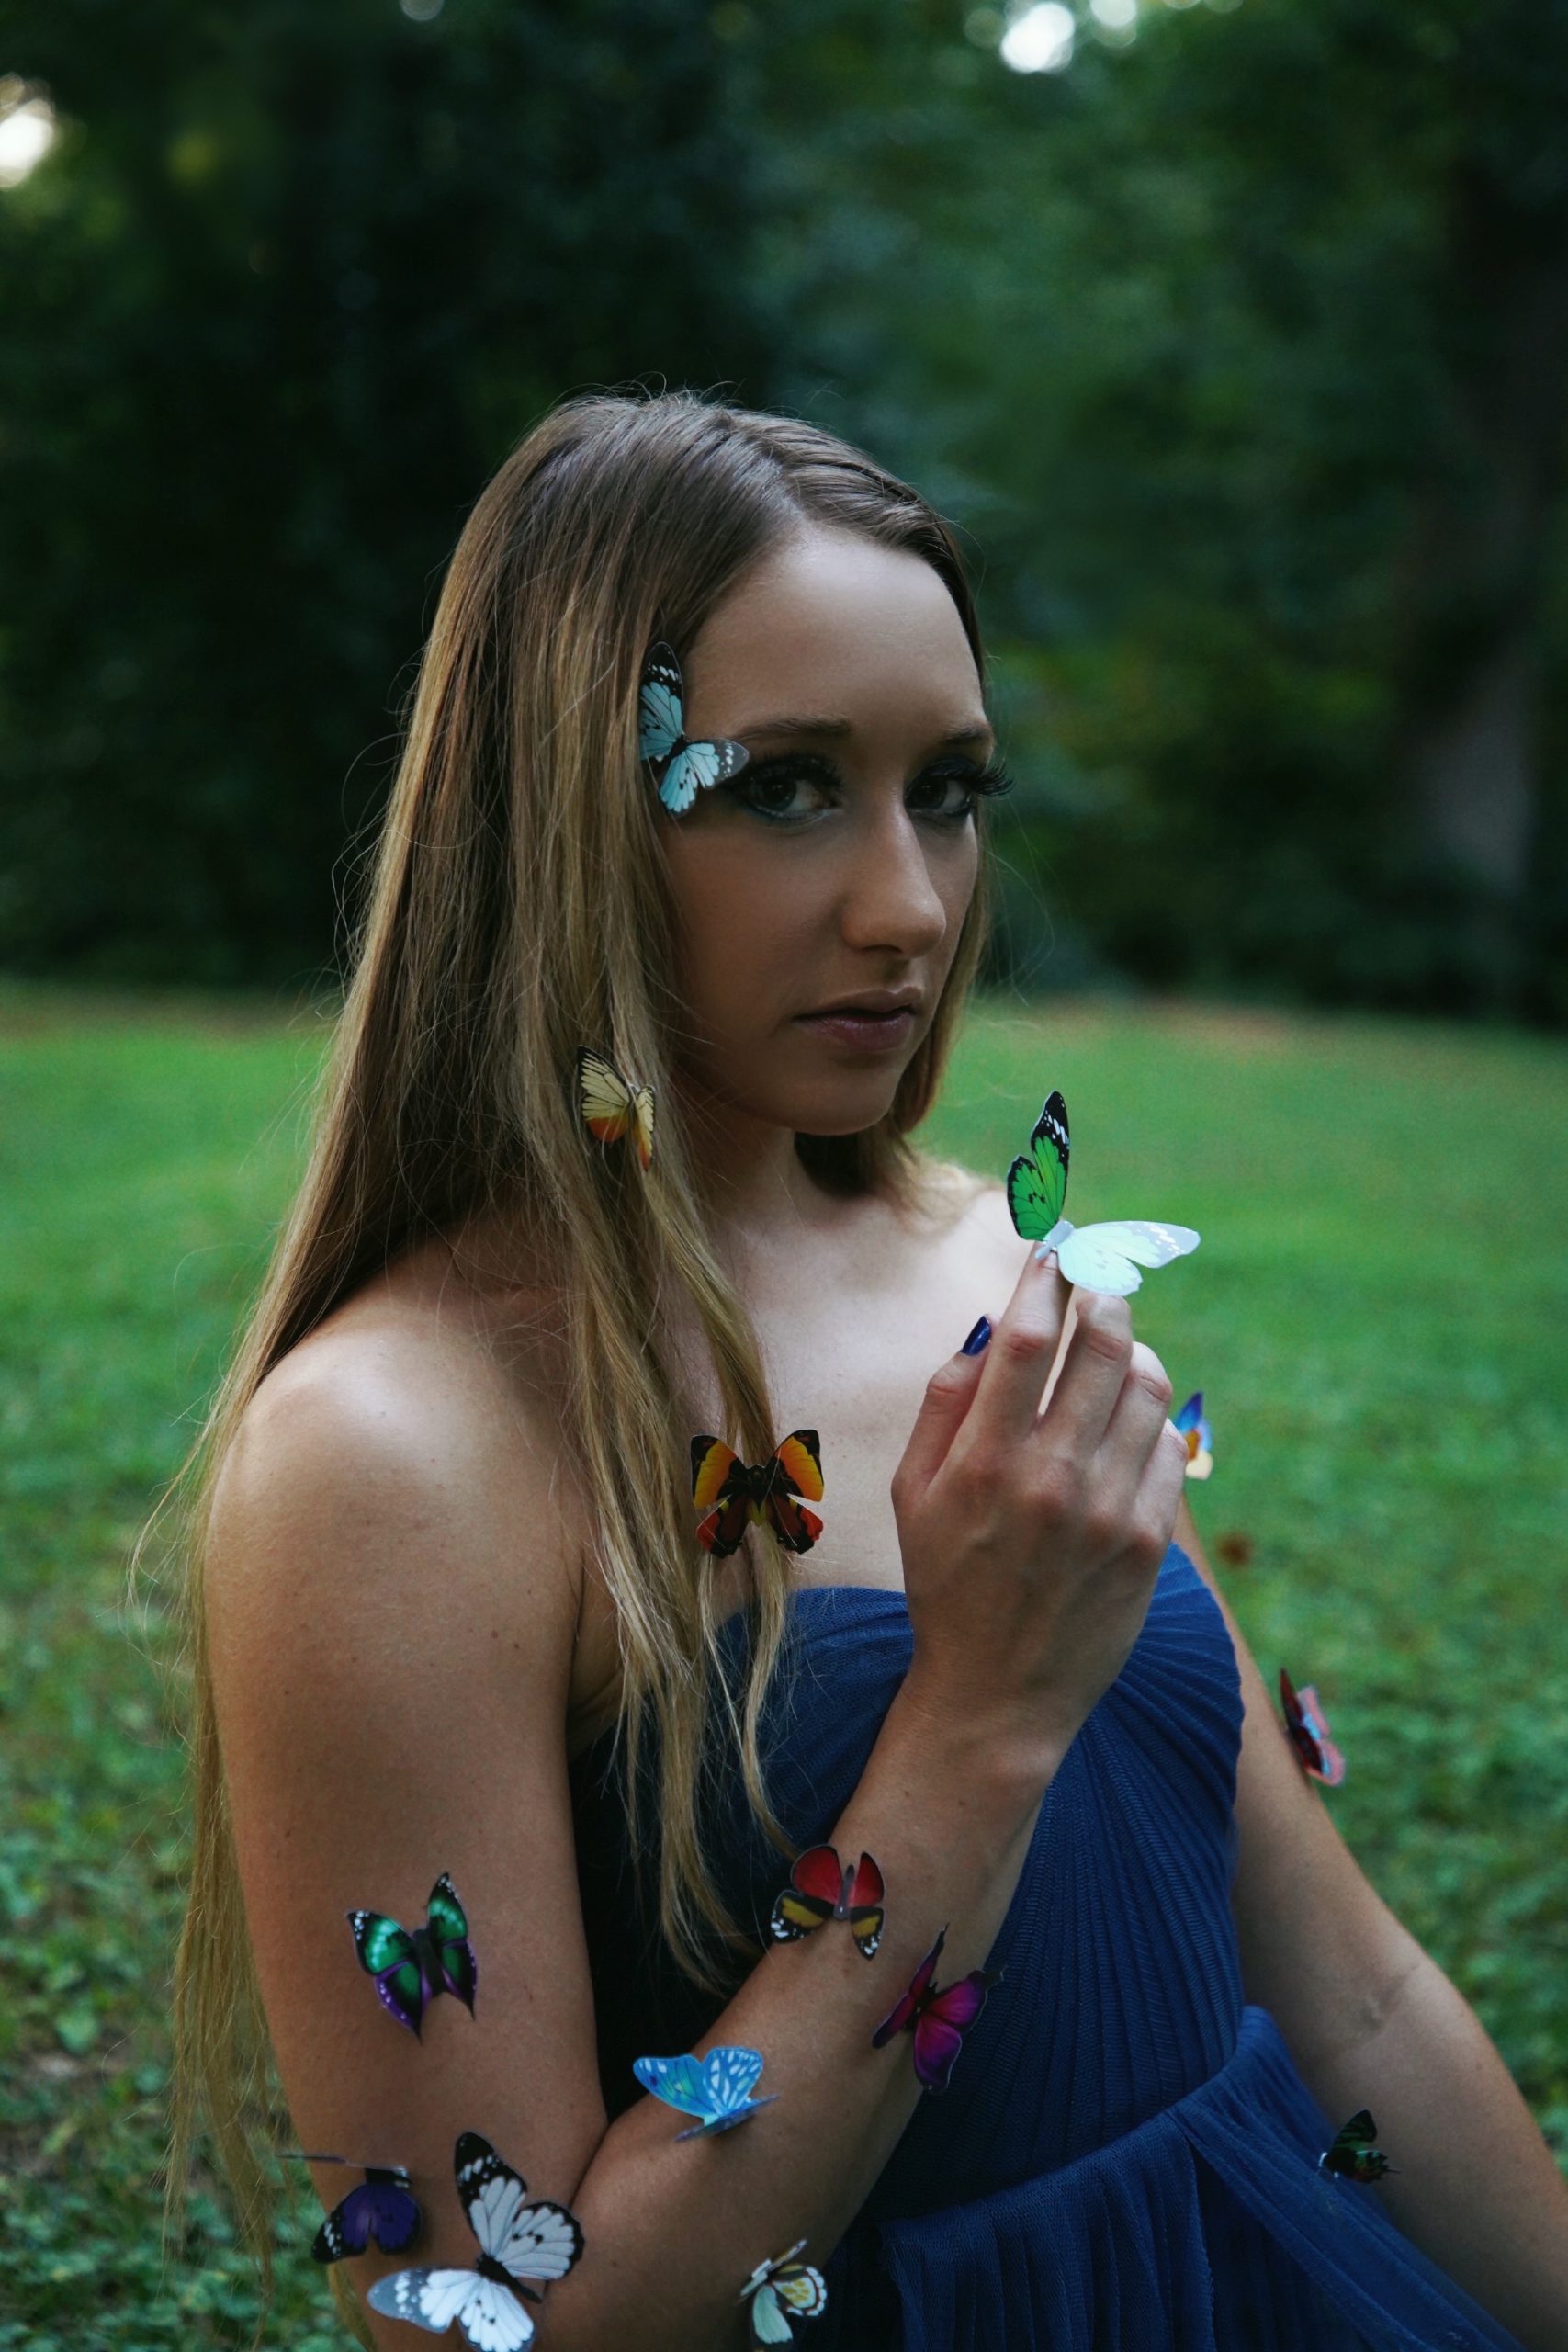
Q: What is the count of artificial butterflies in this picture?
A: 14